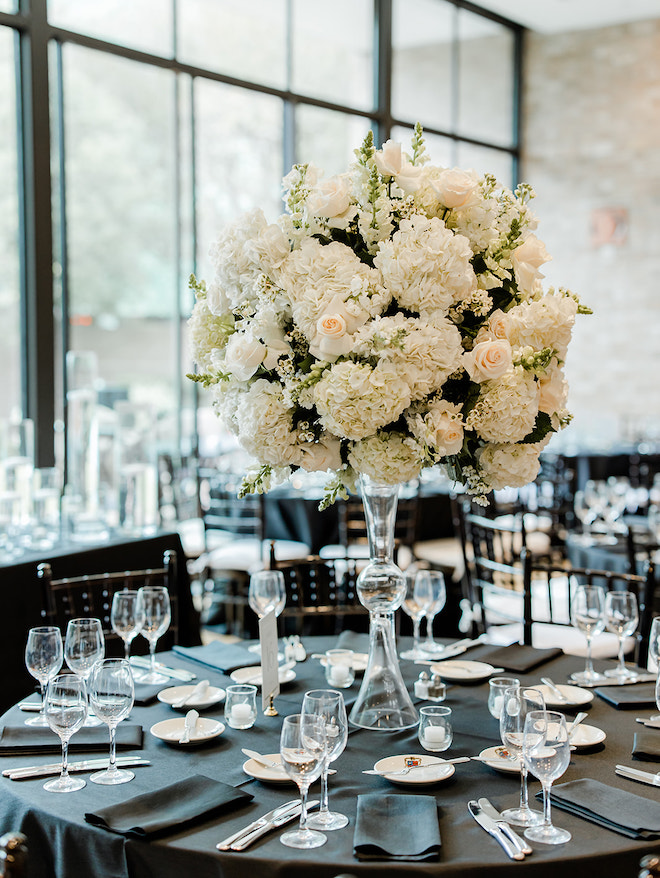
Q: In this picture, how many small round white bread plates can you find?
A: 10